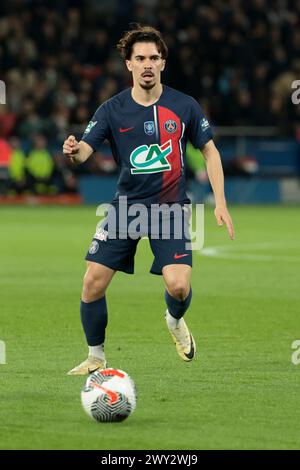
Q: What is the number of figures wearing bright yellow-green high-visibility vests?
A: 2